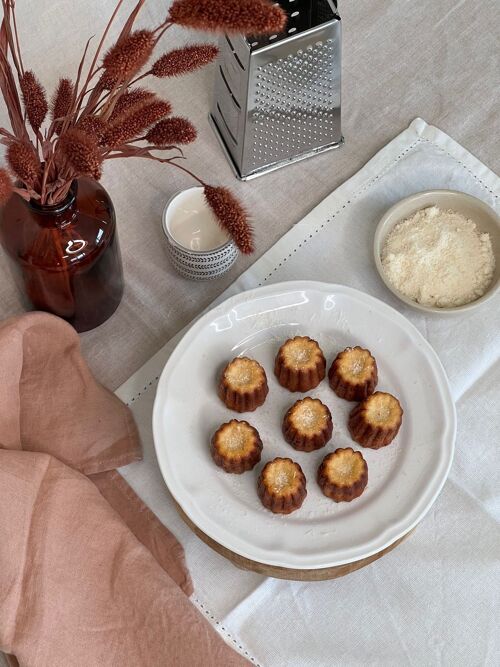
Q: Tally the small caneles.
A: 8